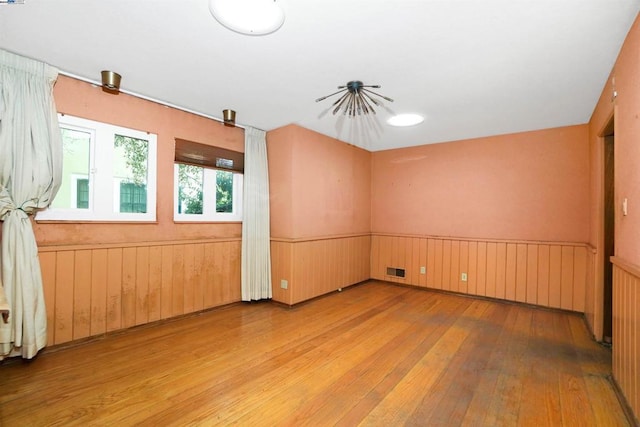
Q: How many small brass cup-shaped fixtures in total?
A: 2